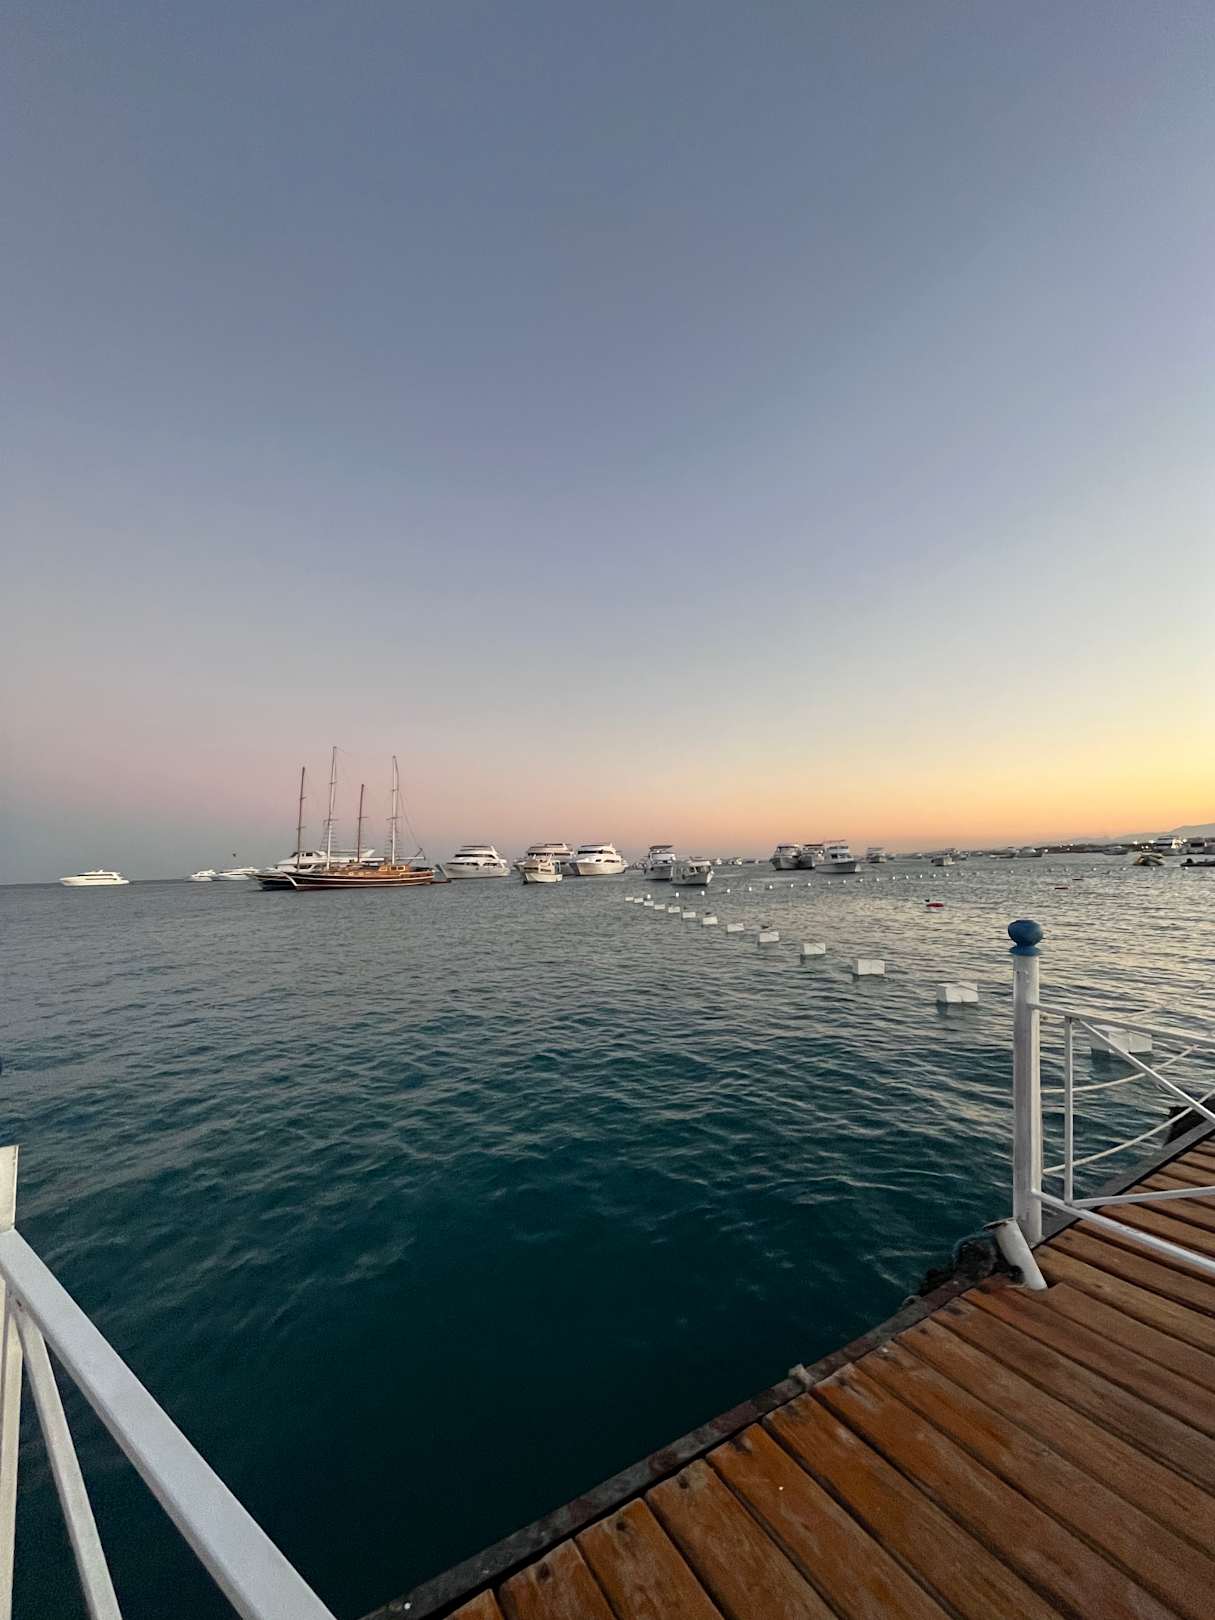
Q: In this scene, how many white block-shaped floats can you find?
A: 13